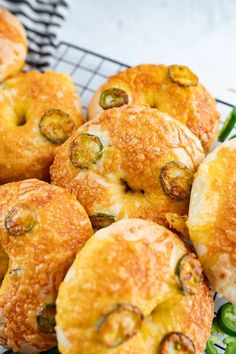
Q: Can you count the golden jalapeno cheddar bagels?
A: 7